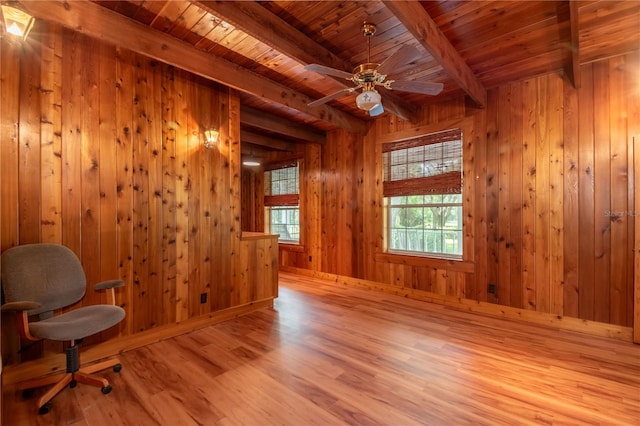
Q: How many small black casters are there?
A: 5